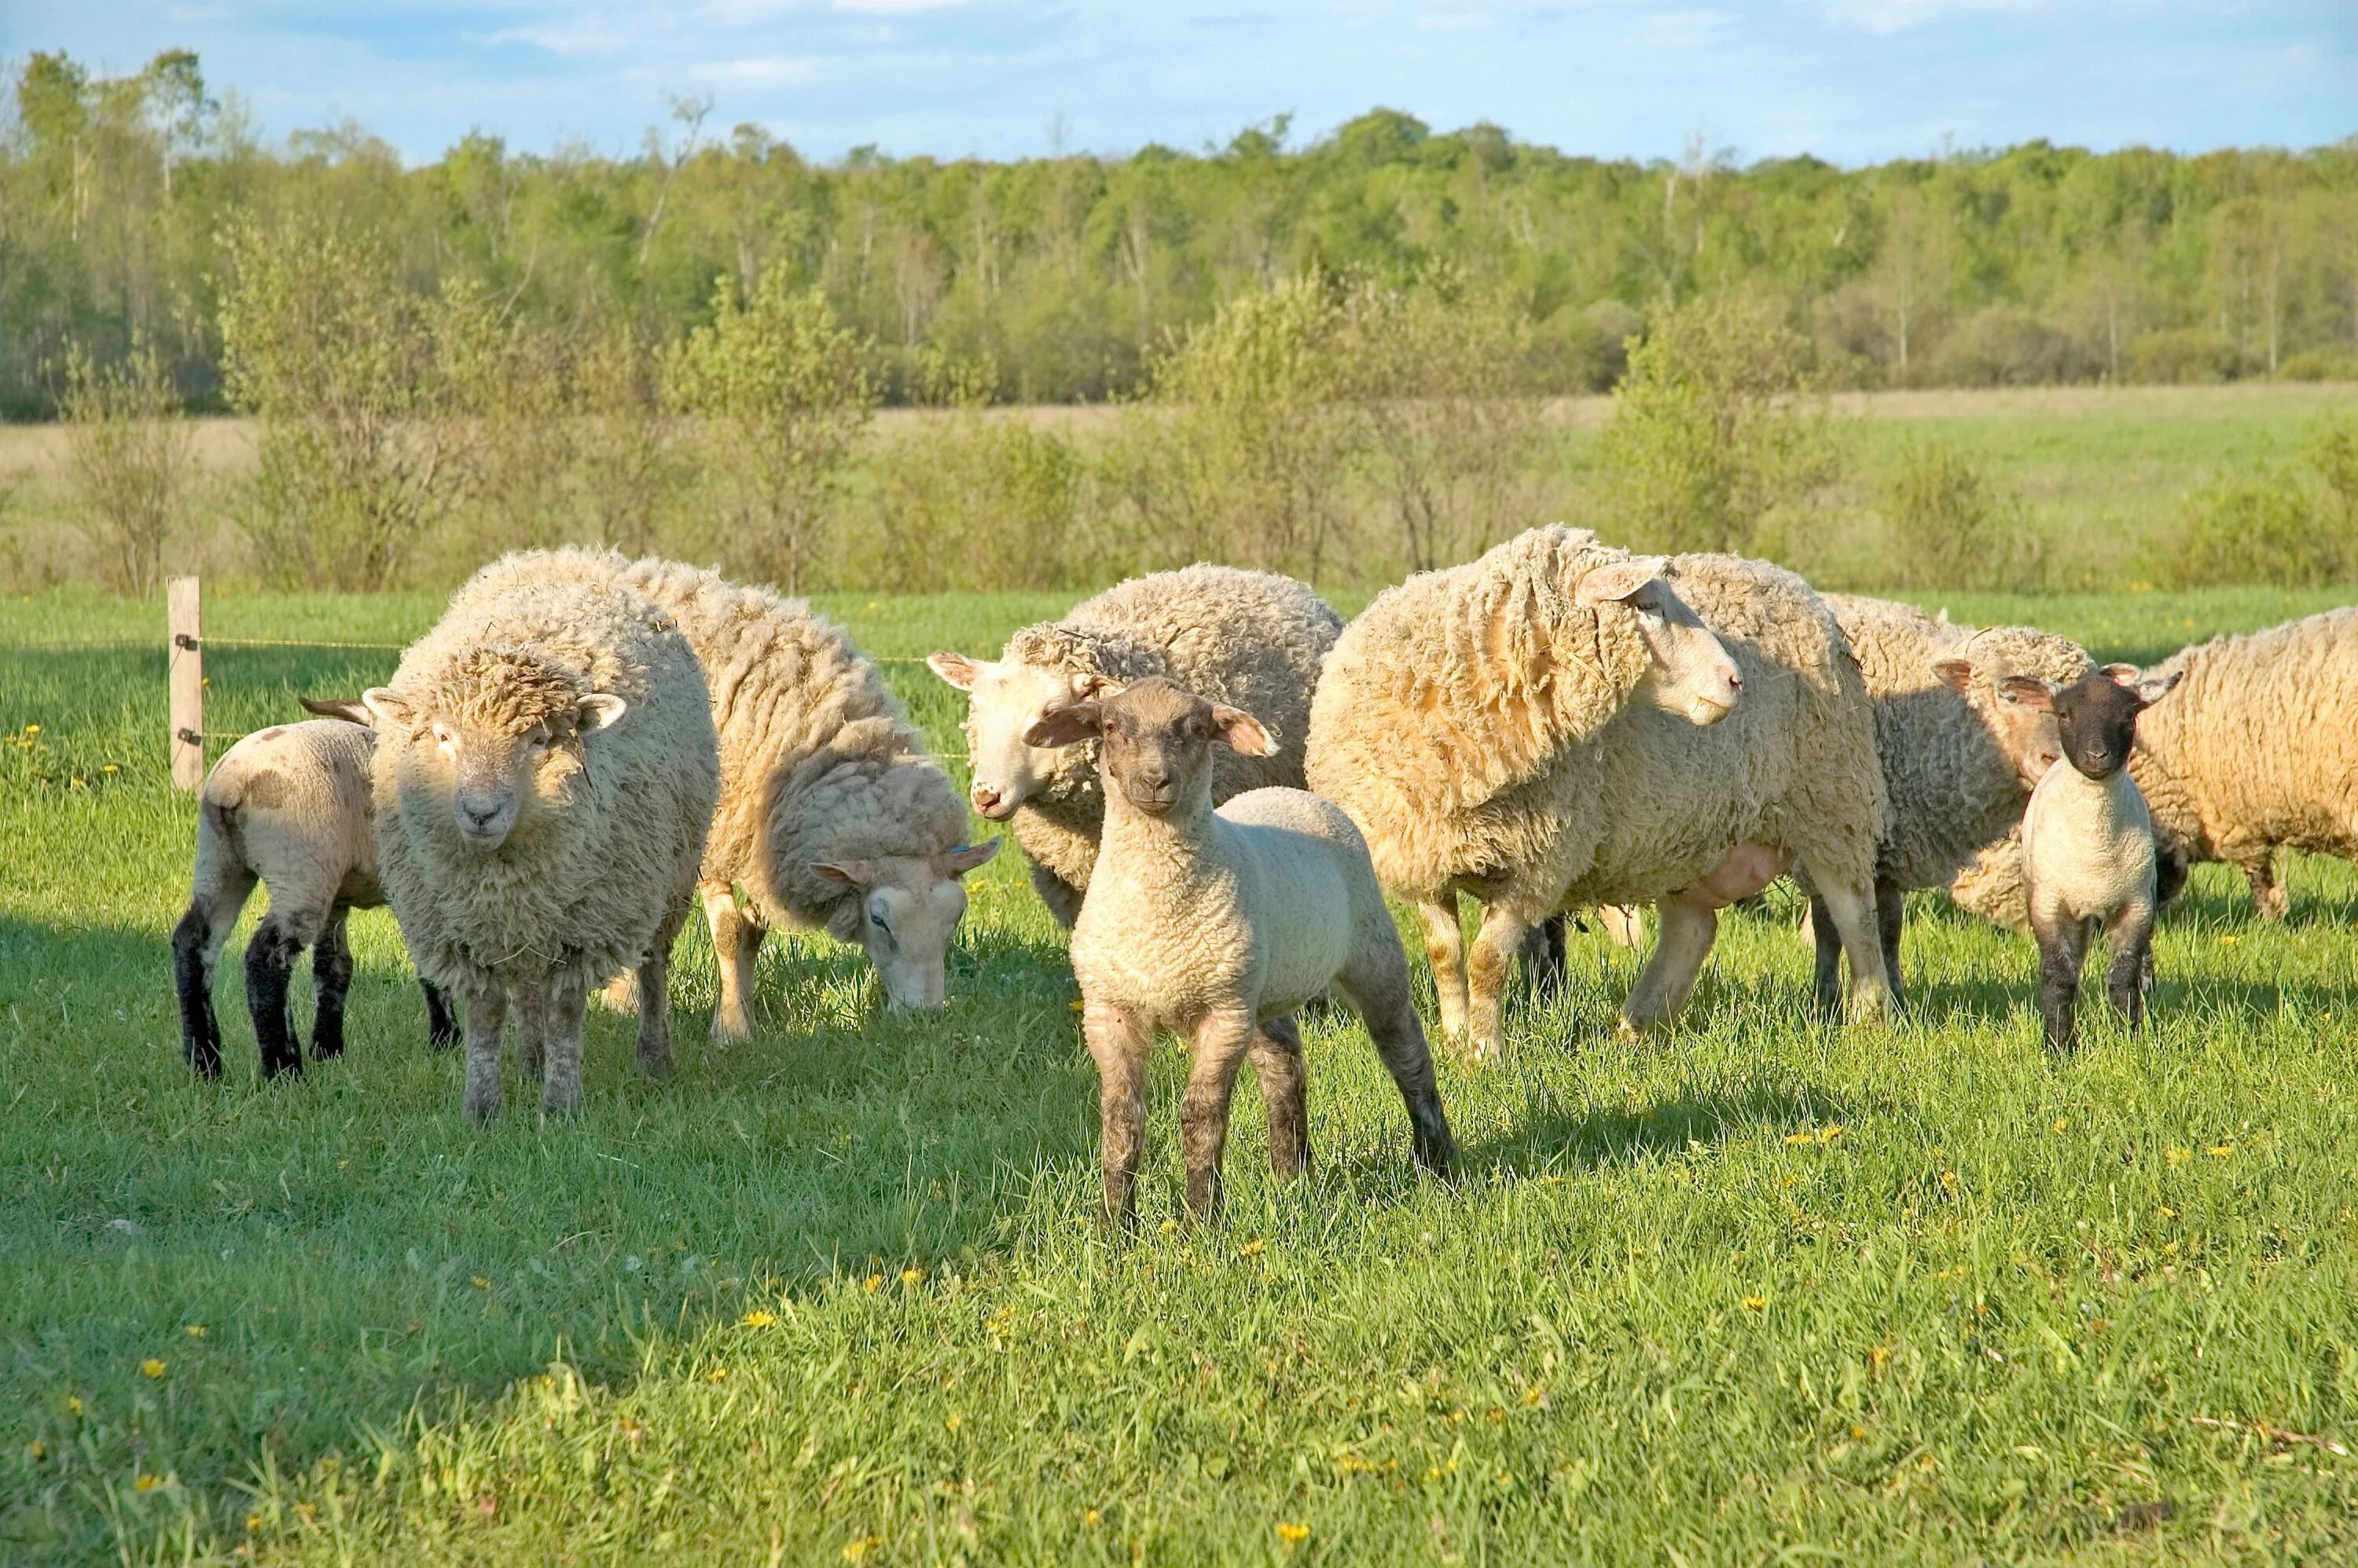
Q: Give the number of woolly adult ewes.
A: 6